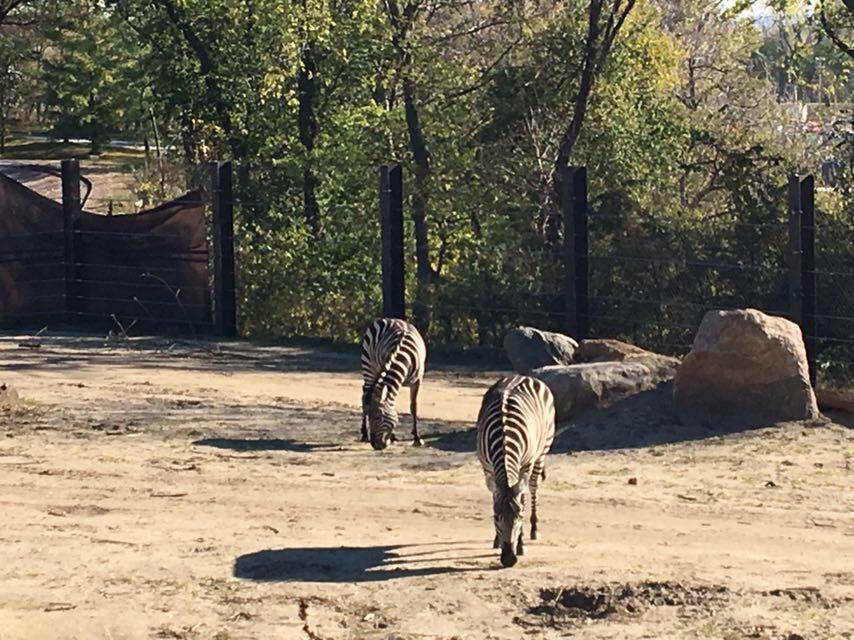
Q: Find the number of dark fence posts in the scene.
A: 5